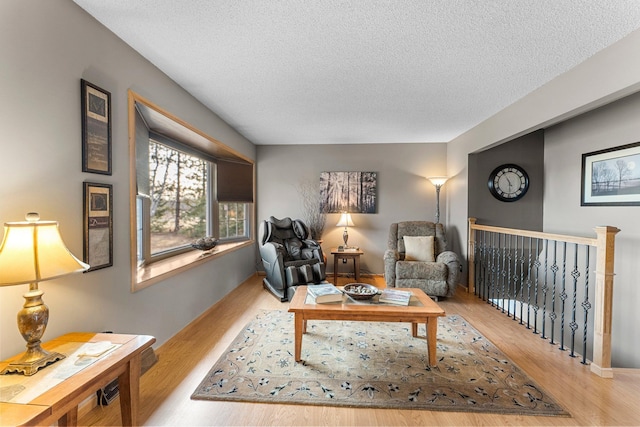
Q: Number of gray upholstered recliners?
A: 1